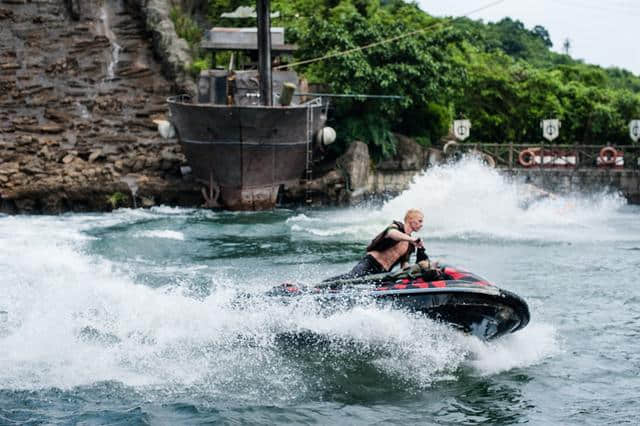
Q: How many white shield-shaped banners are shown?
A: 3